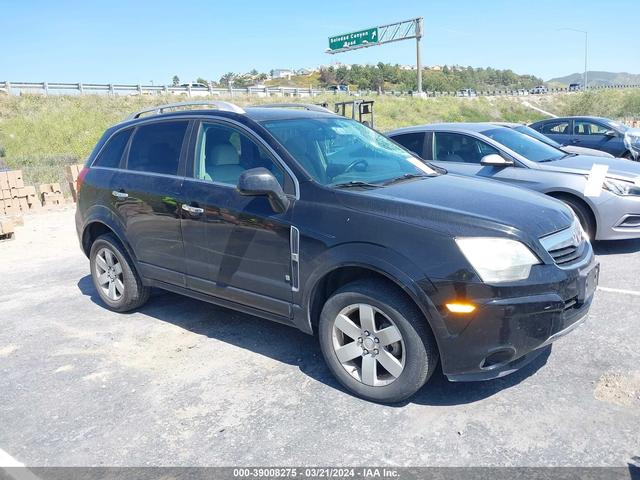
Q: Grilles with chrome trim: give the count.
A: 1